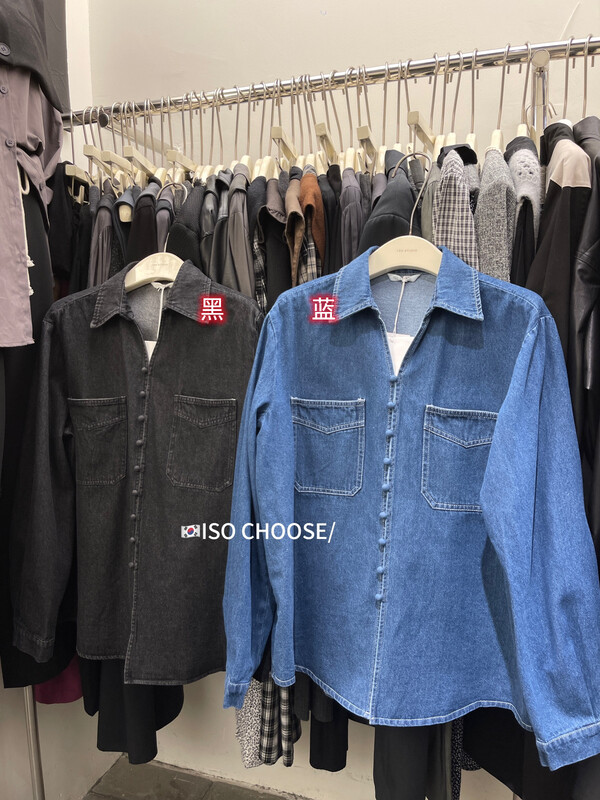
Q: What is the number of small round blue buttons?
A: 9